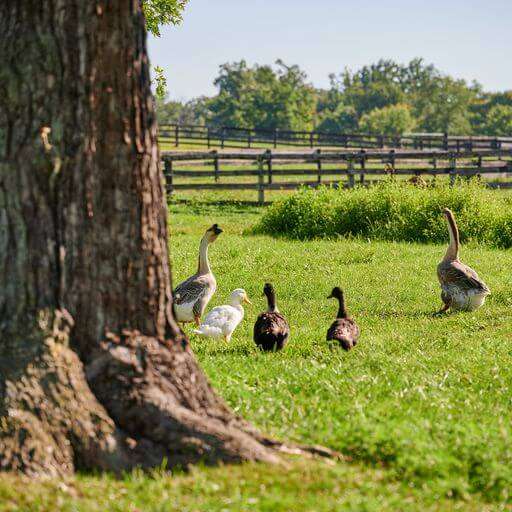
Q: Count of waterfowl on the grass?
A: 5